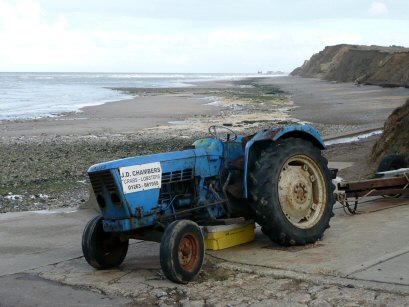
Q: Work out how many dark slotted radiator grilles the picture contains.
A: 1